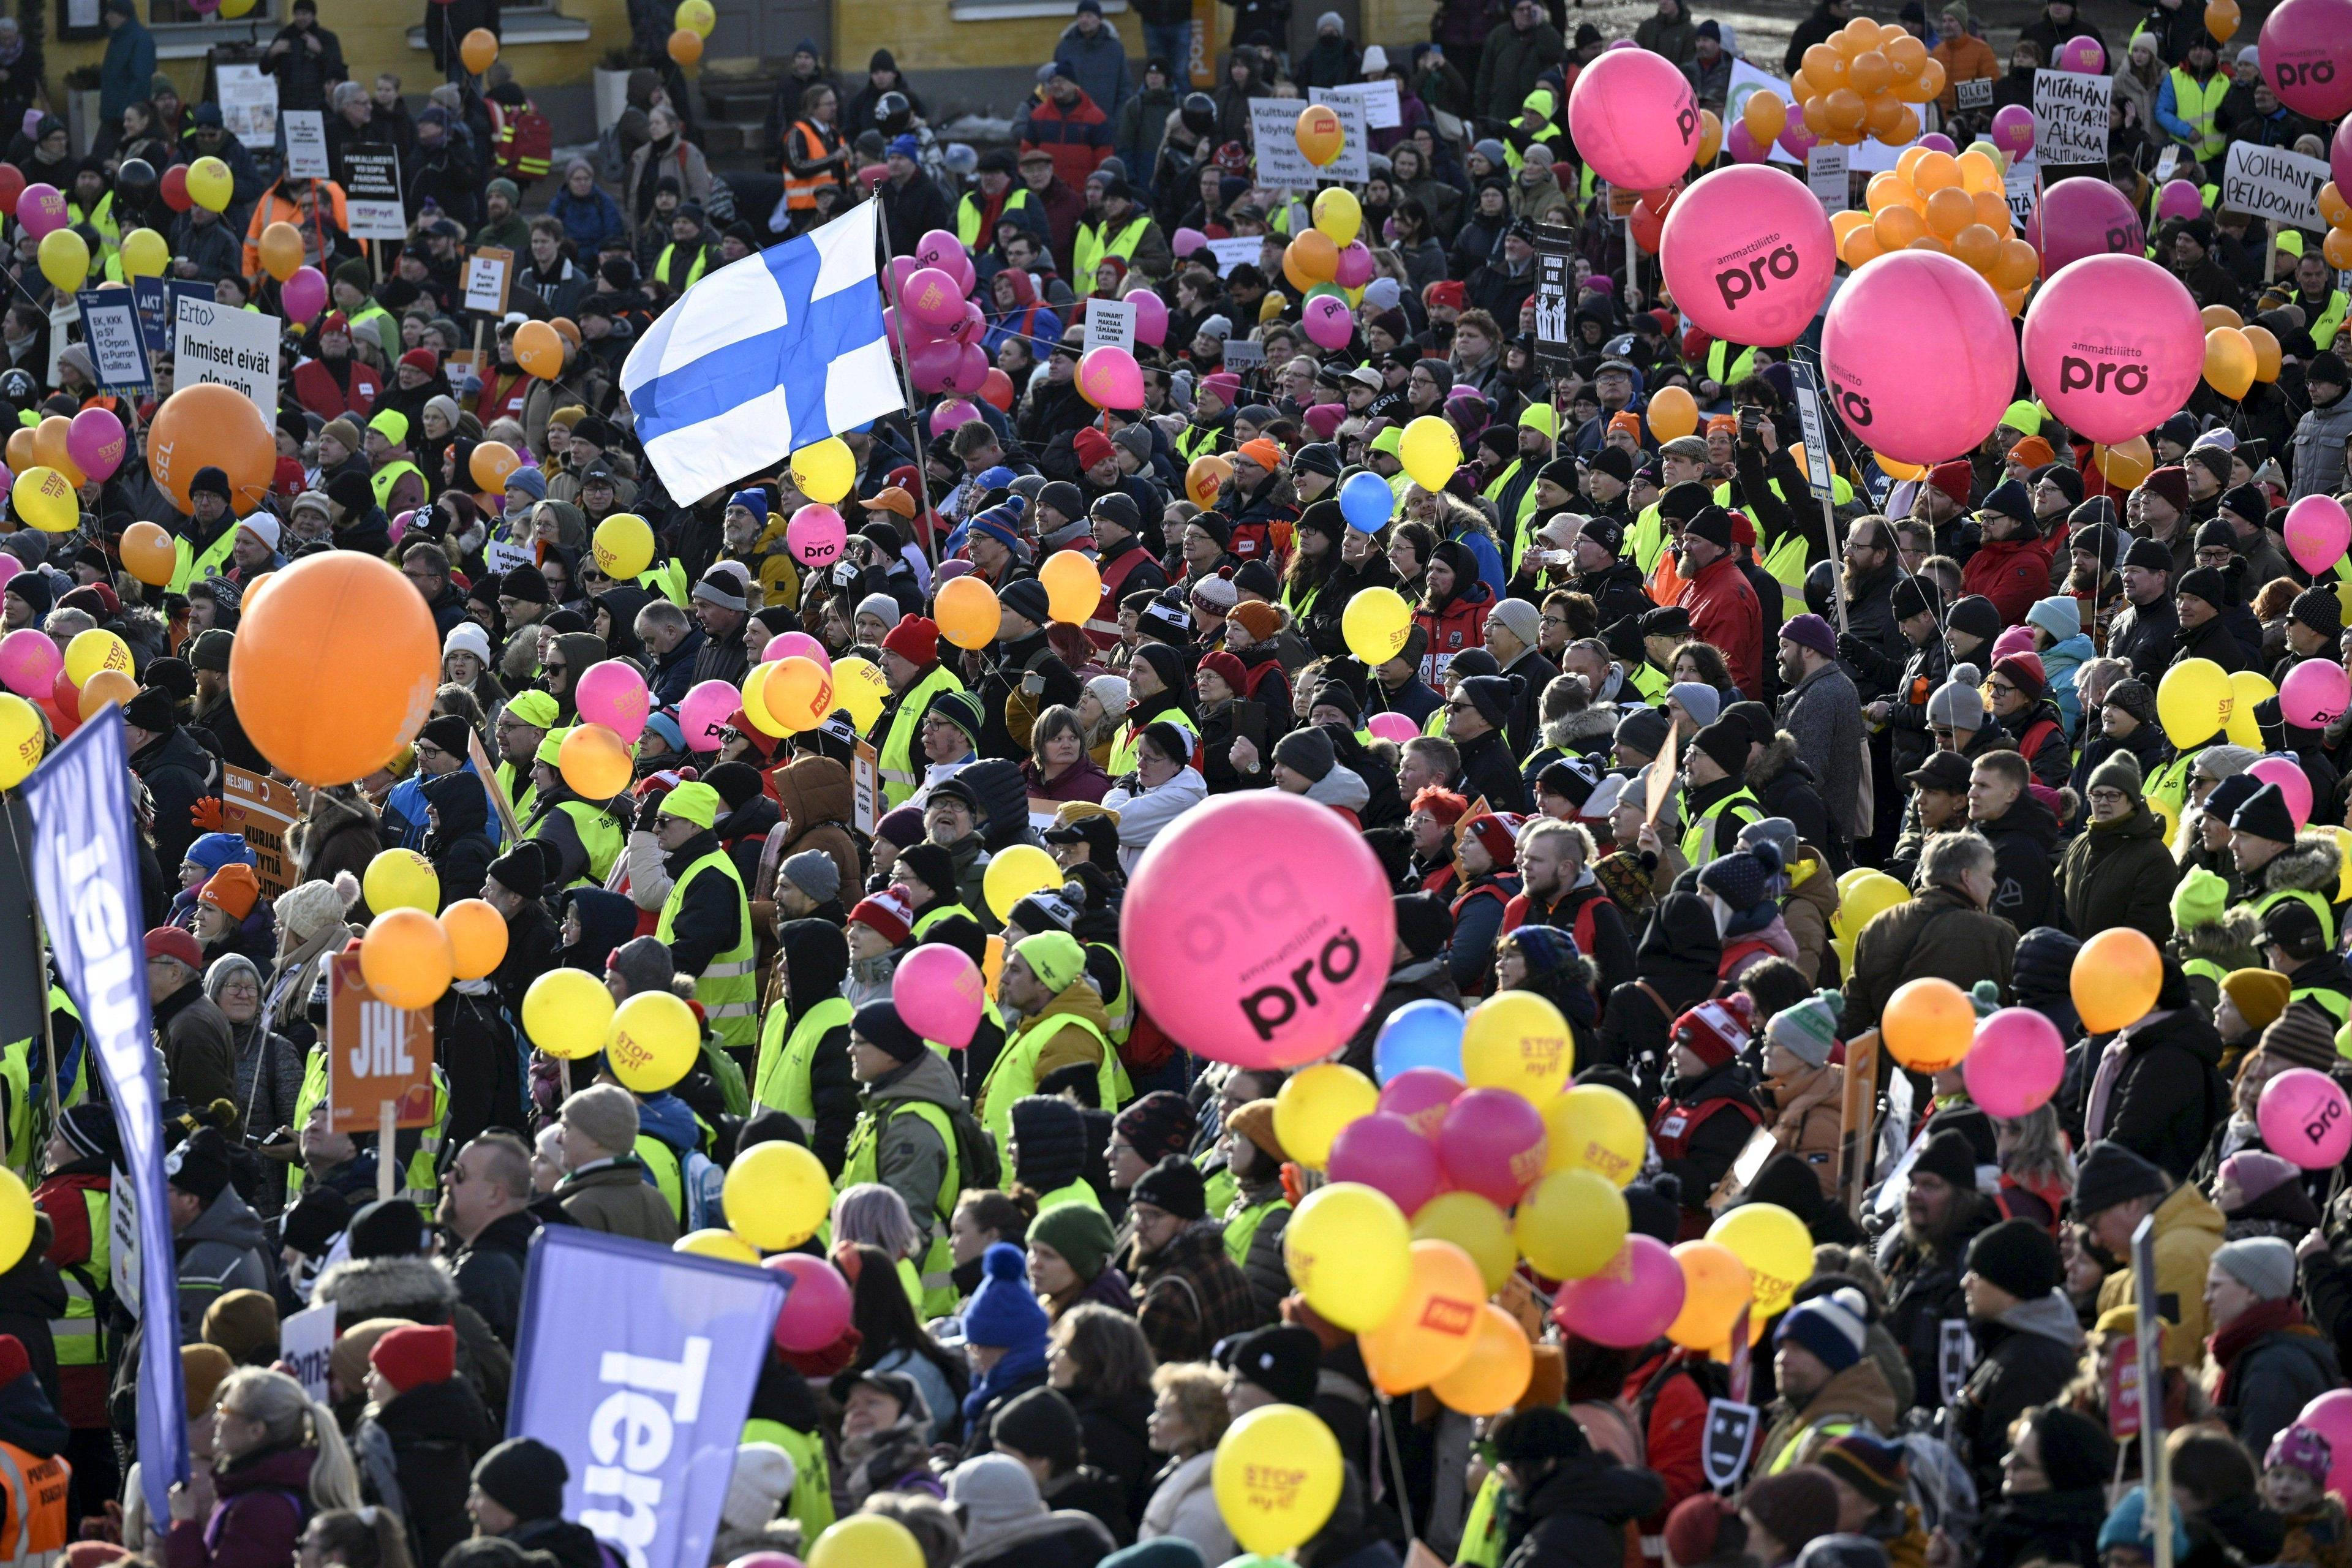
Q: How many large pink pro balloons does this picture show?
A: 7